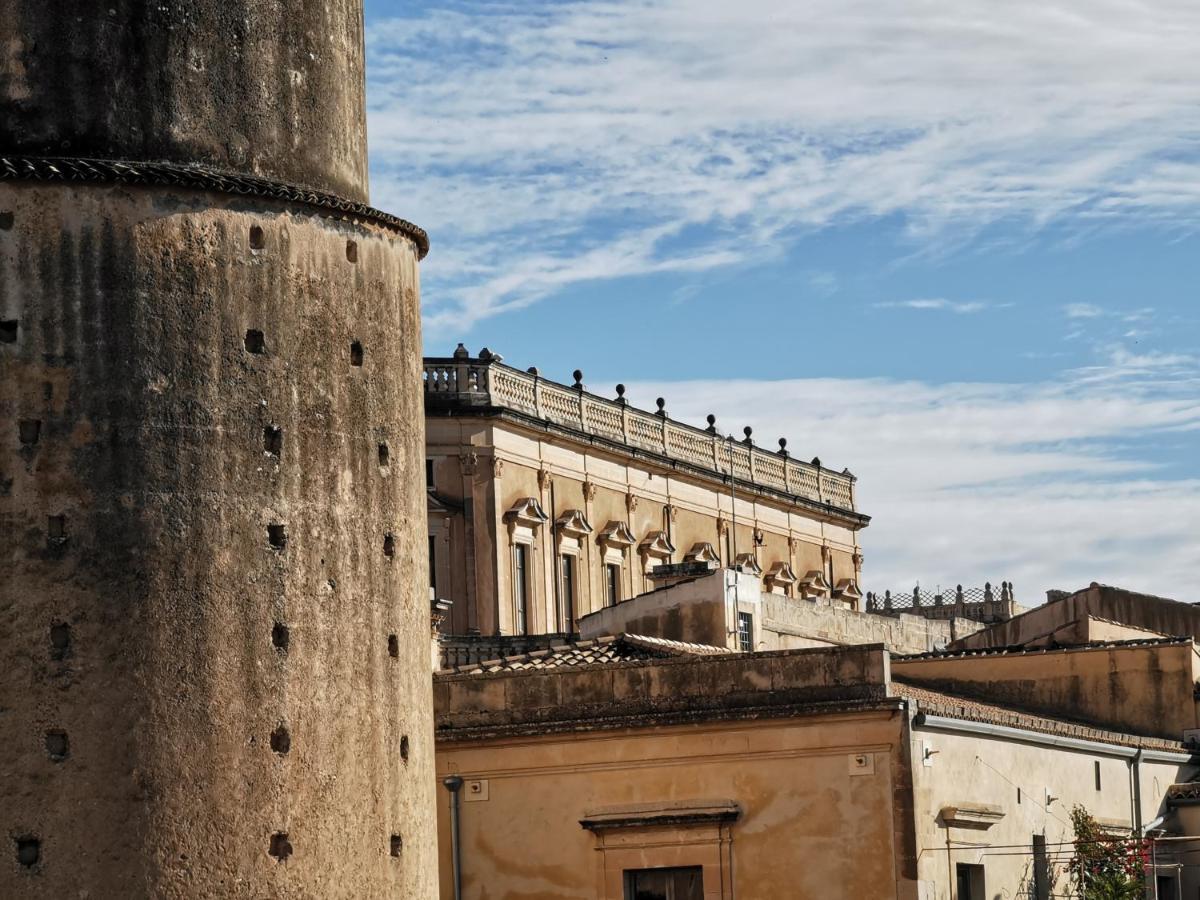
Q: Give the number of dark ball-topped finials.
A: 6